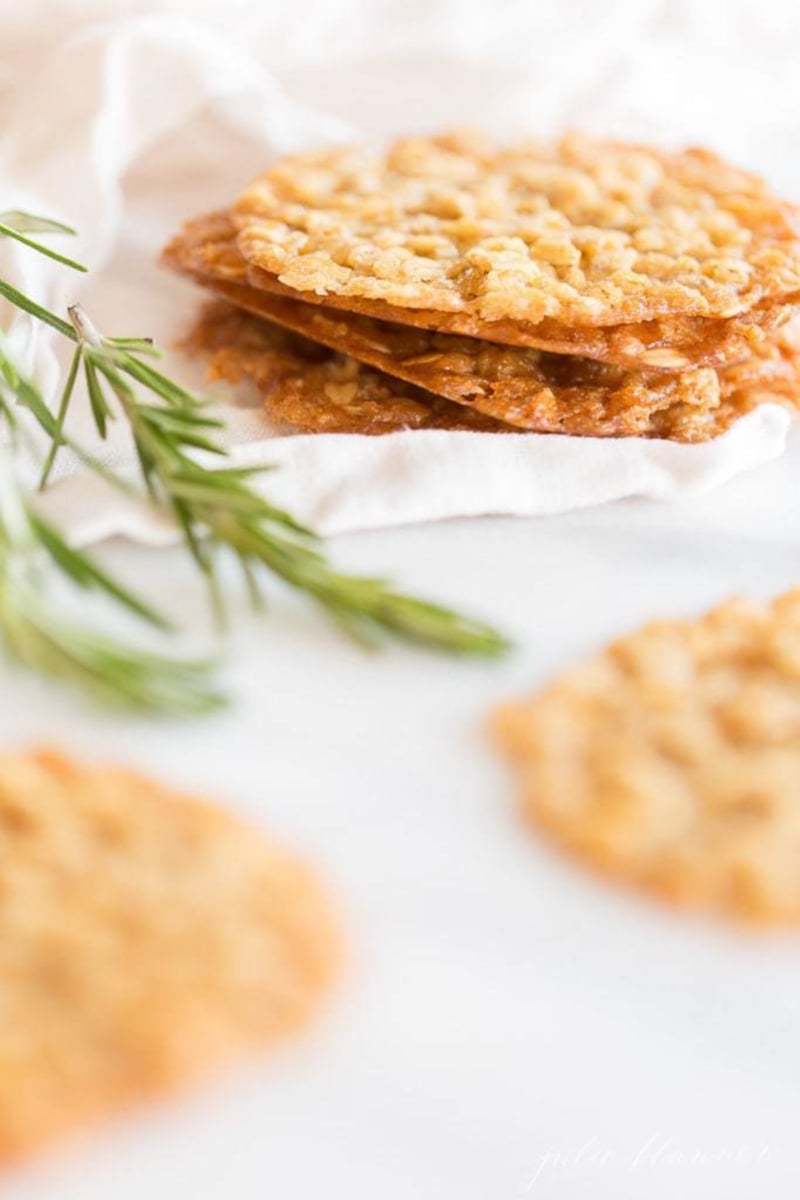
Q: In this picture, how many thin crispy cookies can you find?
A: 6